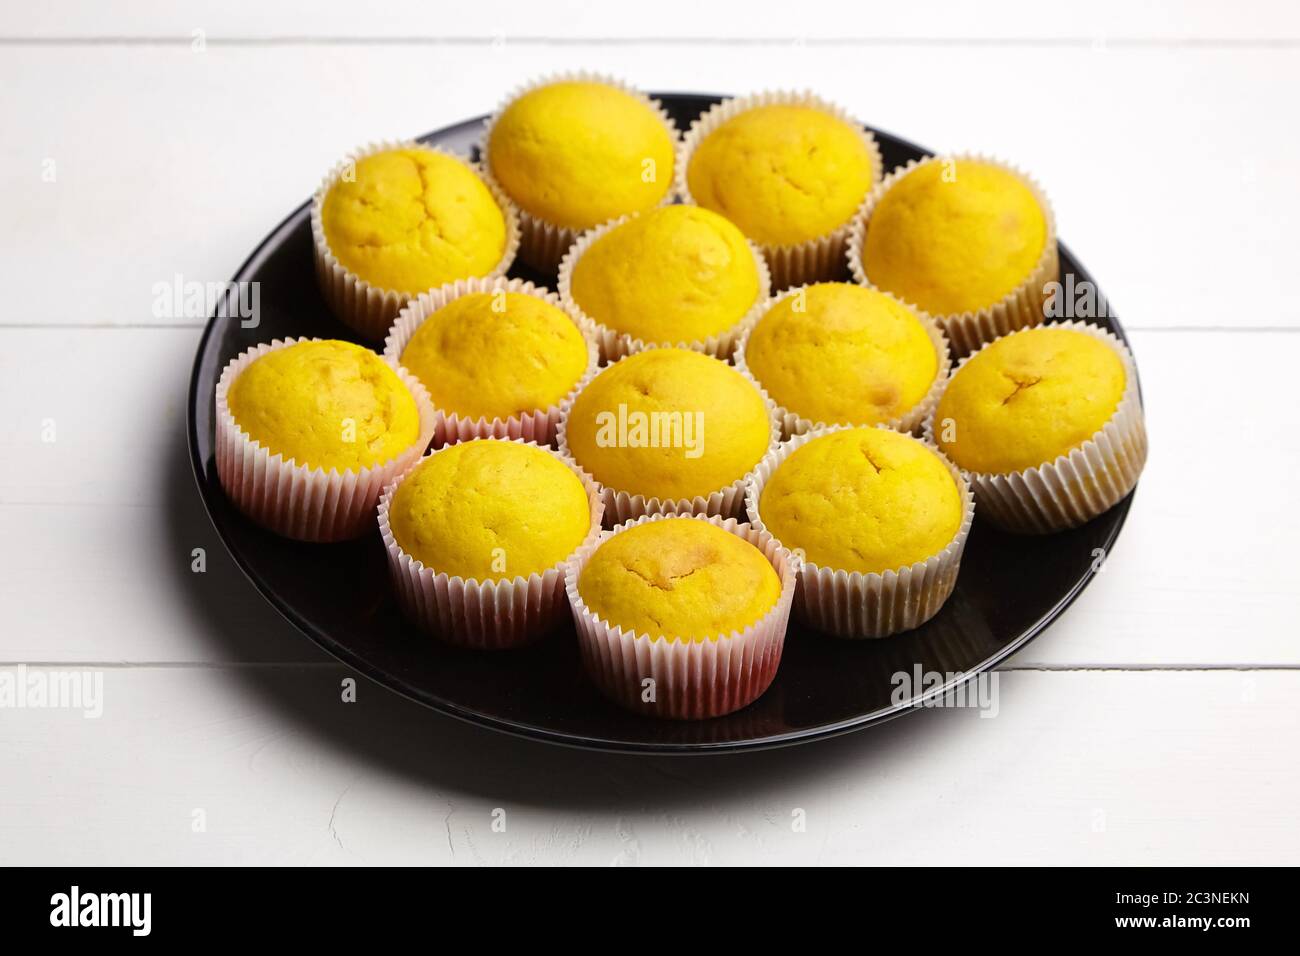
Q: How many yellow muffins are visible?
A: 13